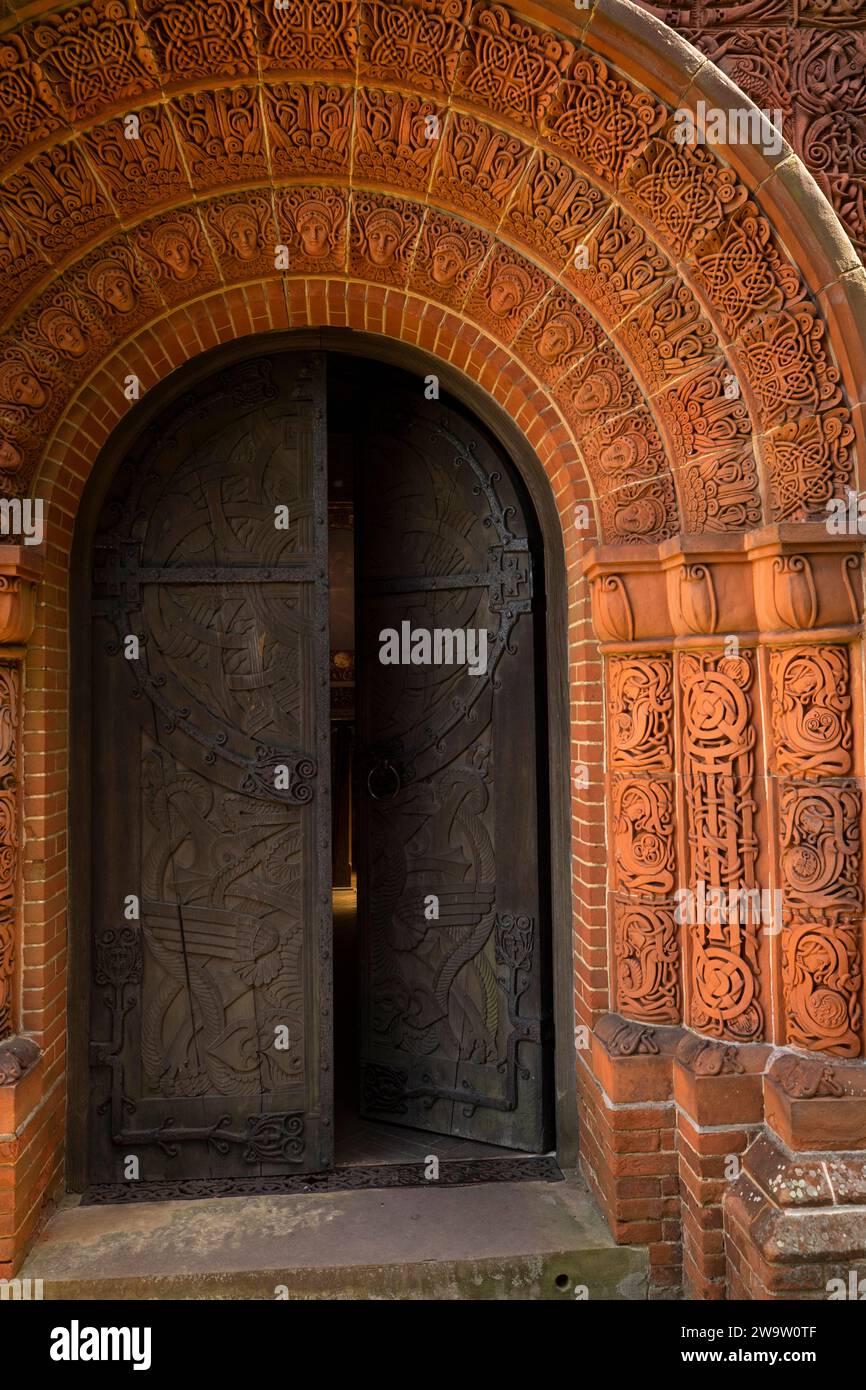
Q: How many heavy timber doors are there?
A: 2